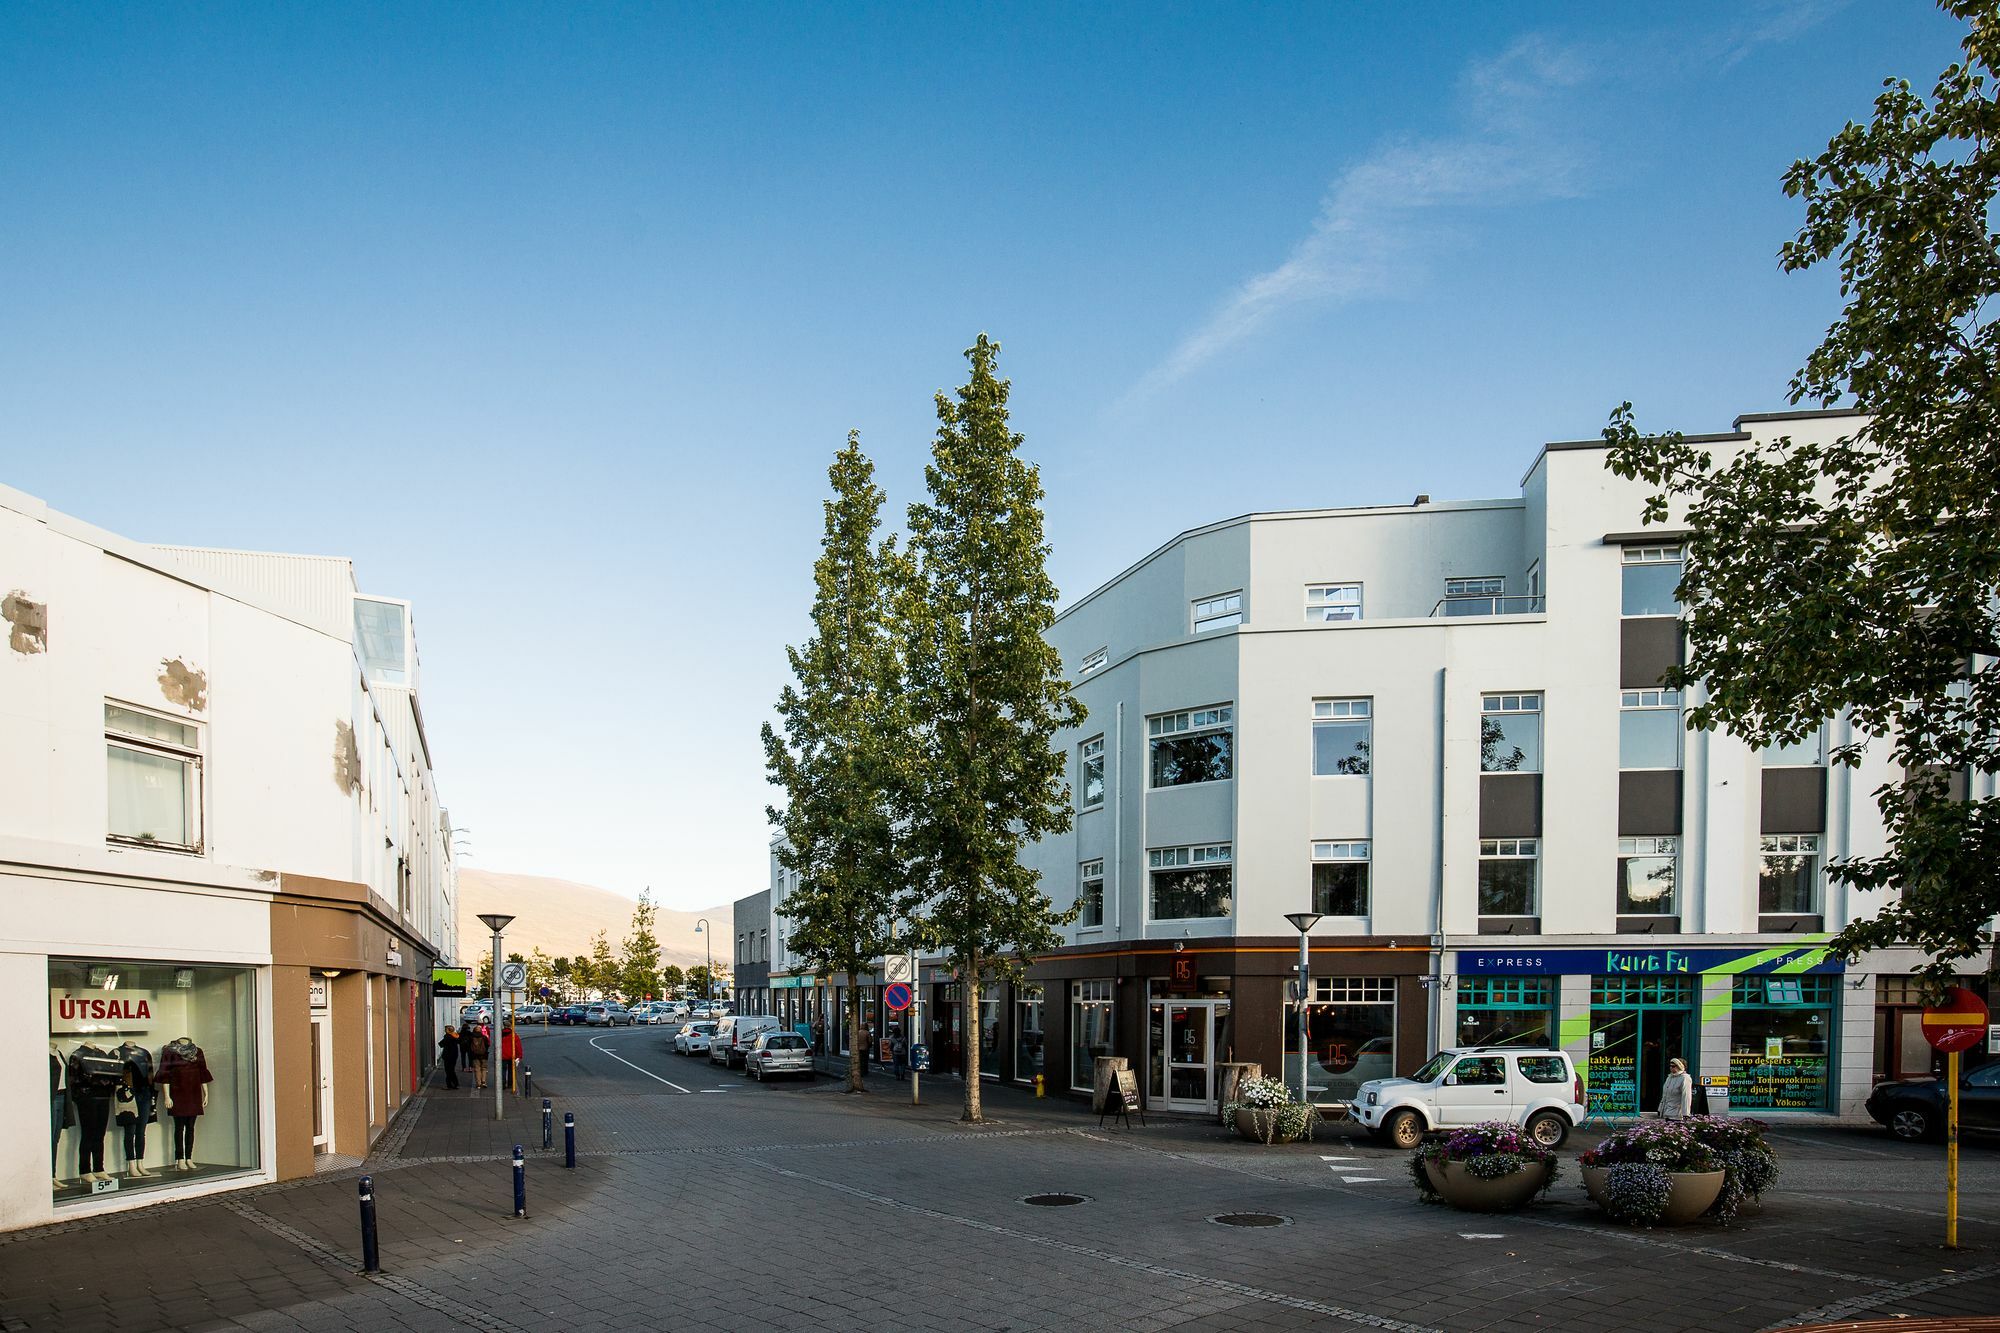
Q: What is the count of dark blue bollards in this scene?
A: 5